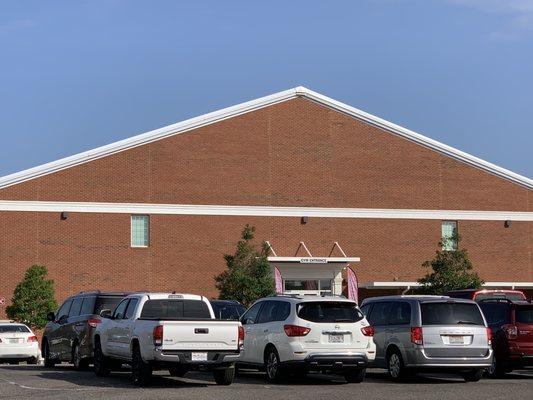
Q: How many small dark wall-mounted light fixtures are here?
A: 3